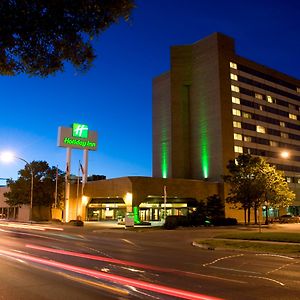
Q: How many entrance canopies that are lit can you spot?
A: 2